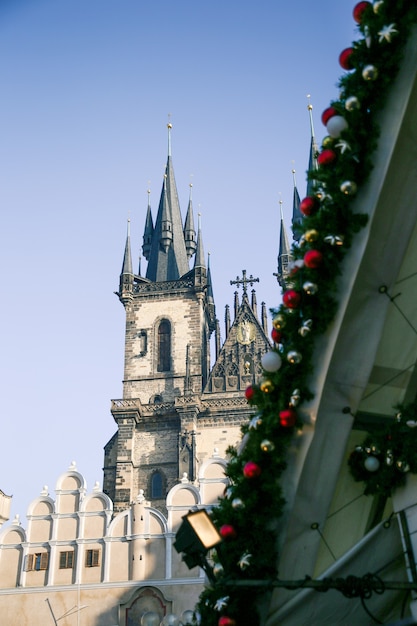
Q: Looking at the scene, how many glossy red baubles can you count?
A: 13